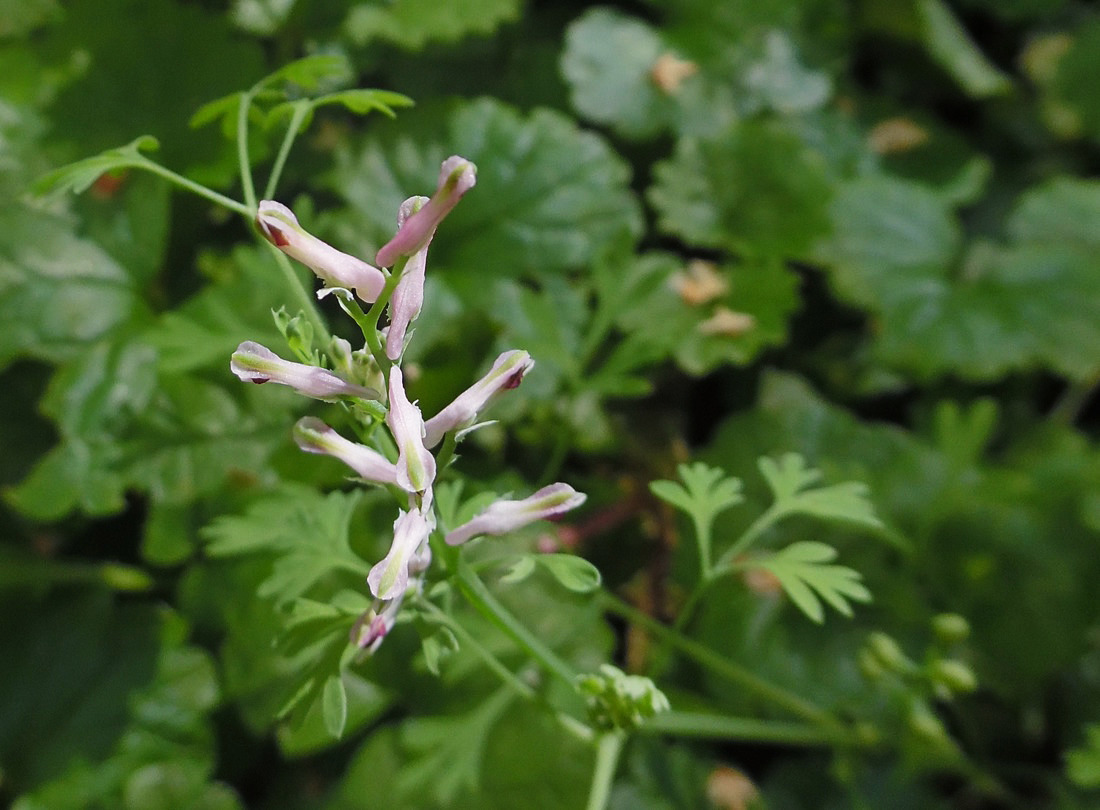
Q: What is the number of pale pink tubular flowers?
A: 10